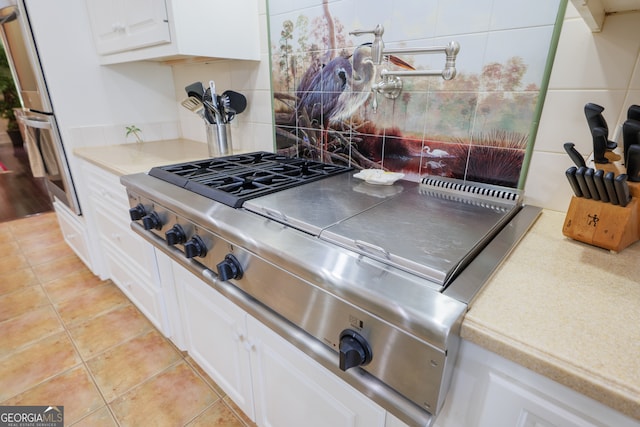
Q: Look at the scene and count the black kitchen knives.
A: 12